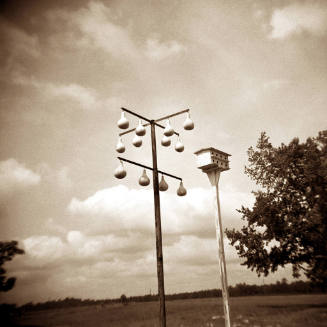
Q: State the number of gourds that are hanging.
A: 12